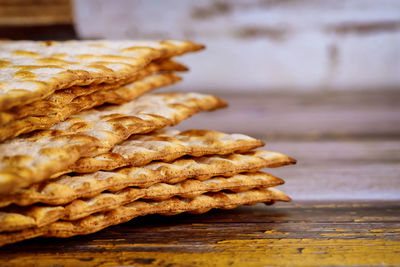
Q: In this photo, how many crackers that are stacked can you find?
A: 8